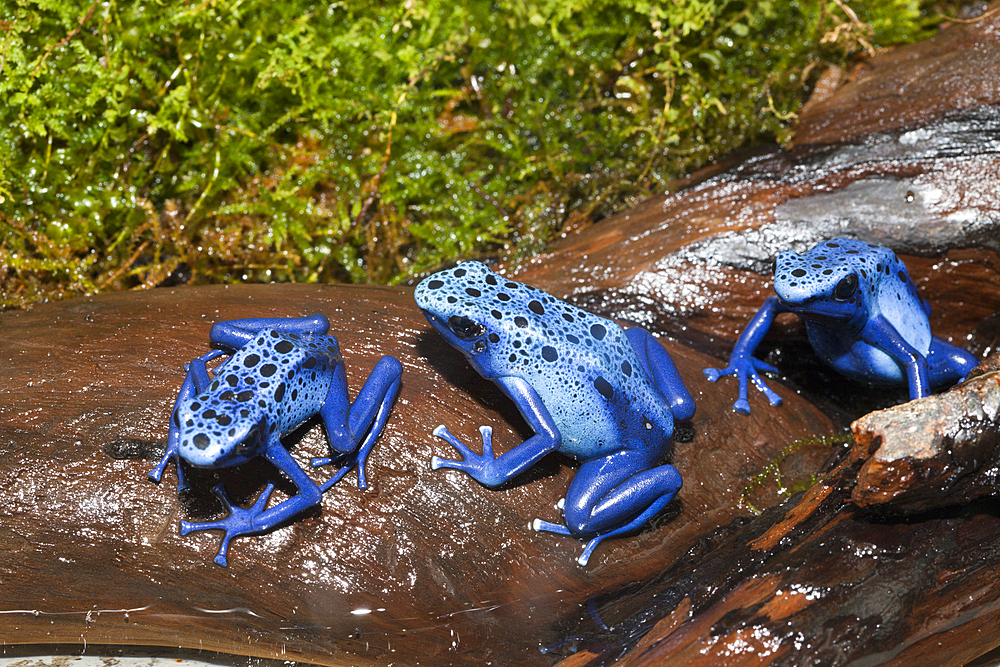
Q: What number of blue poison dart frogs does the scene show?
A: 3